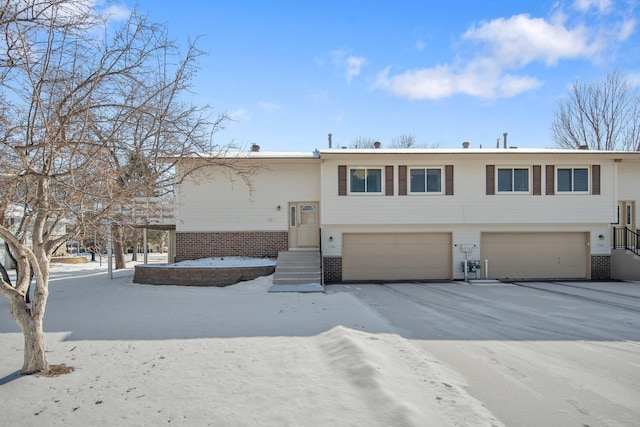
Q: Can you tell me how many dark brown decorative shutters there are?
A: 8